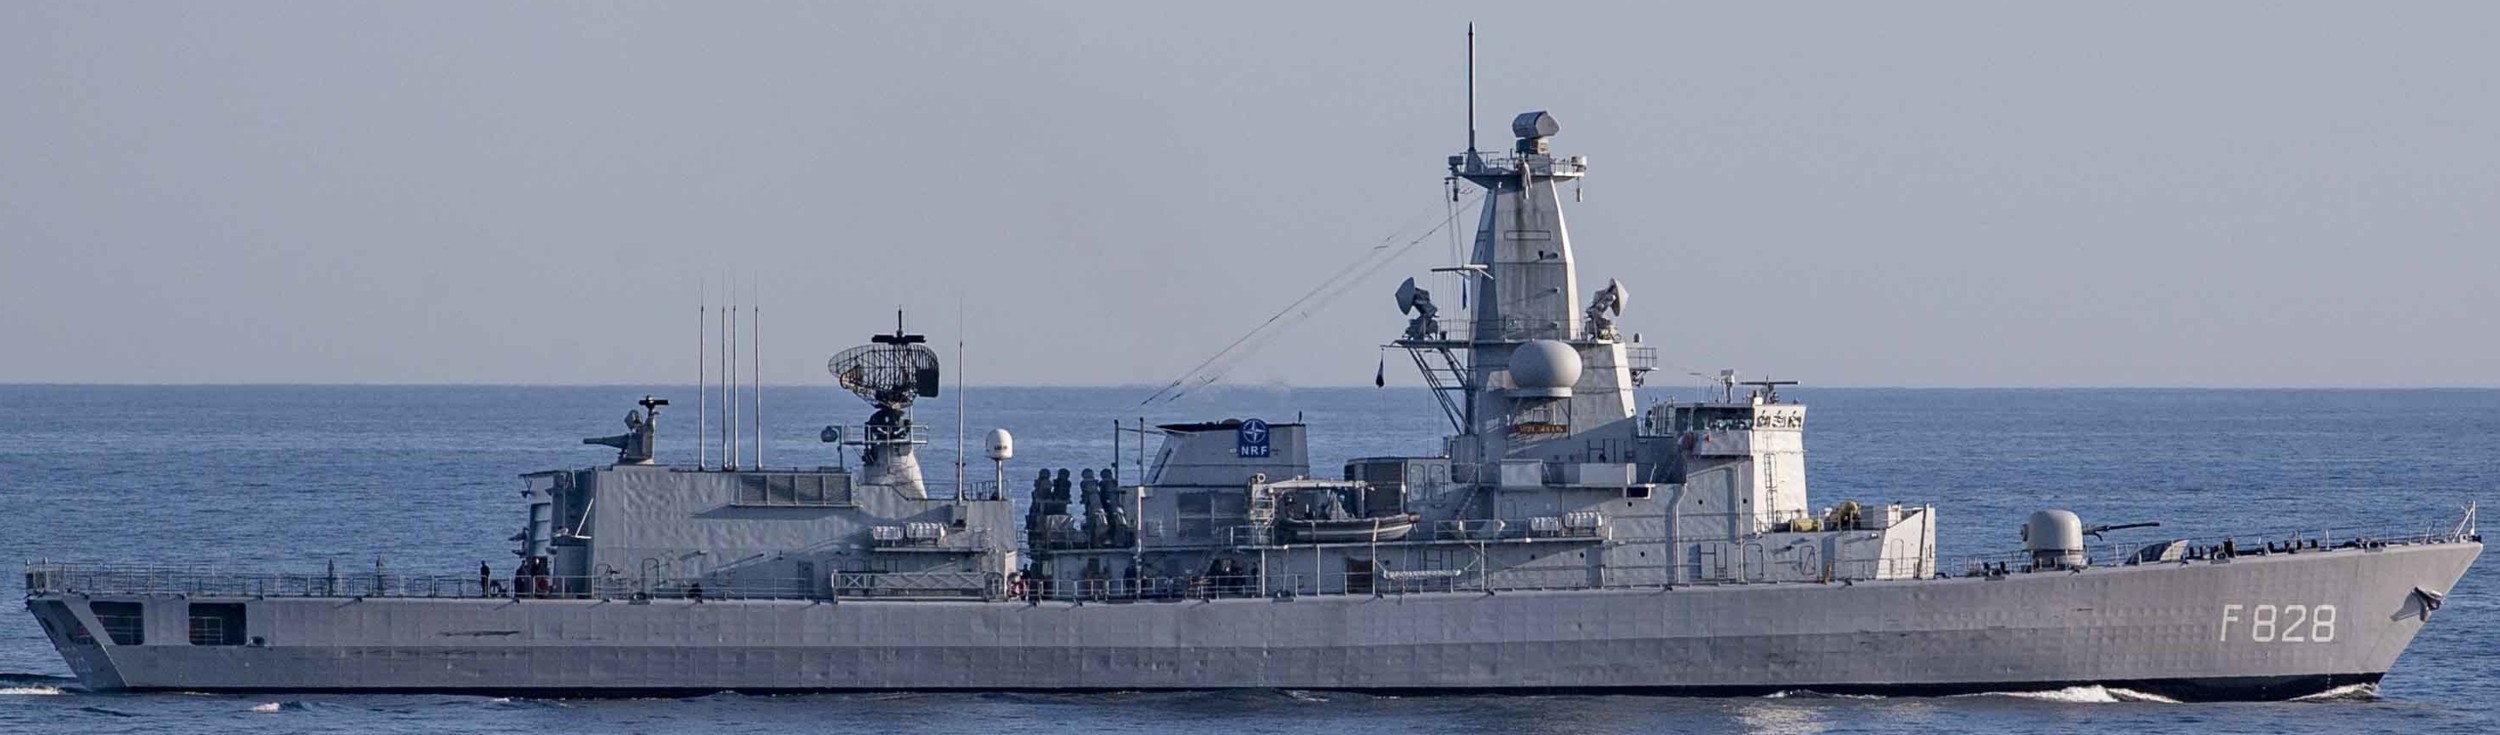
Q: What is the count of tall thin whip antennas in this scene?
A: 5